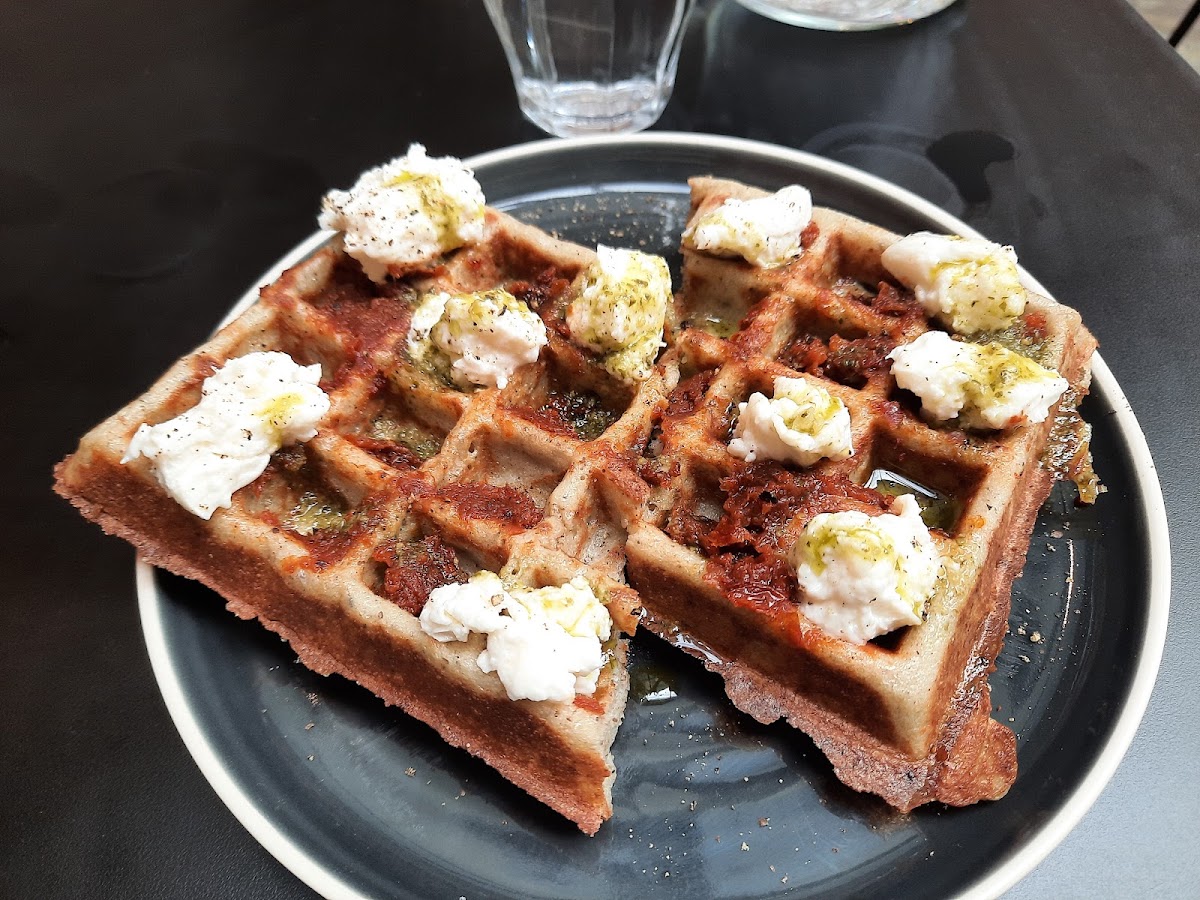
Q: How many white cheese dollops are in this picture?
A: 10